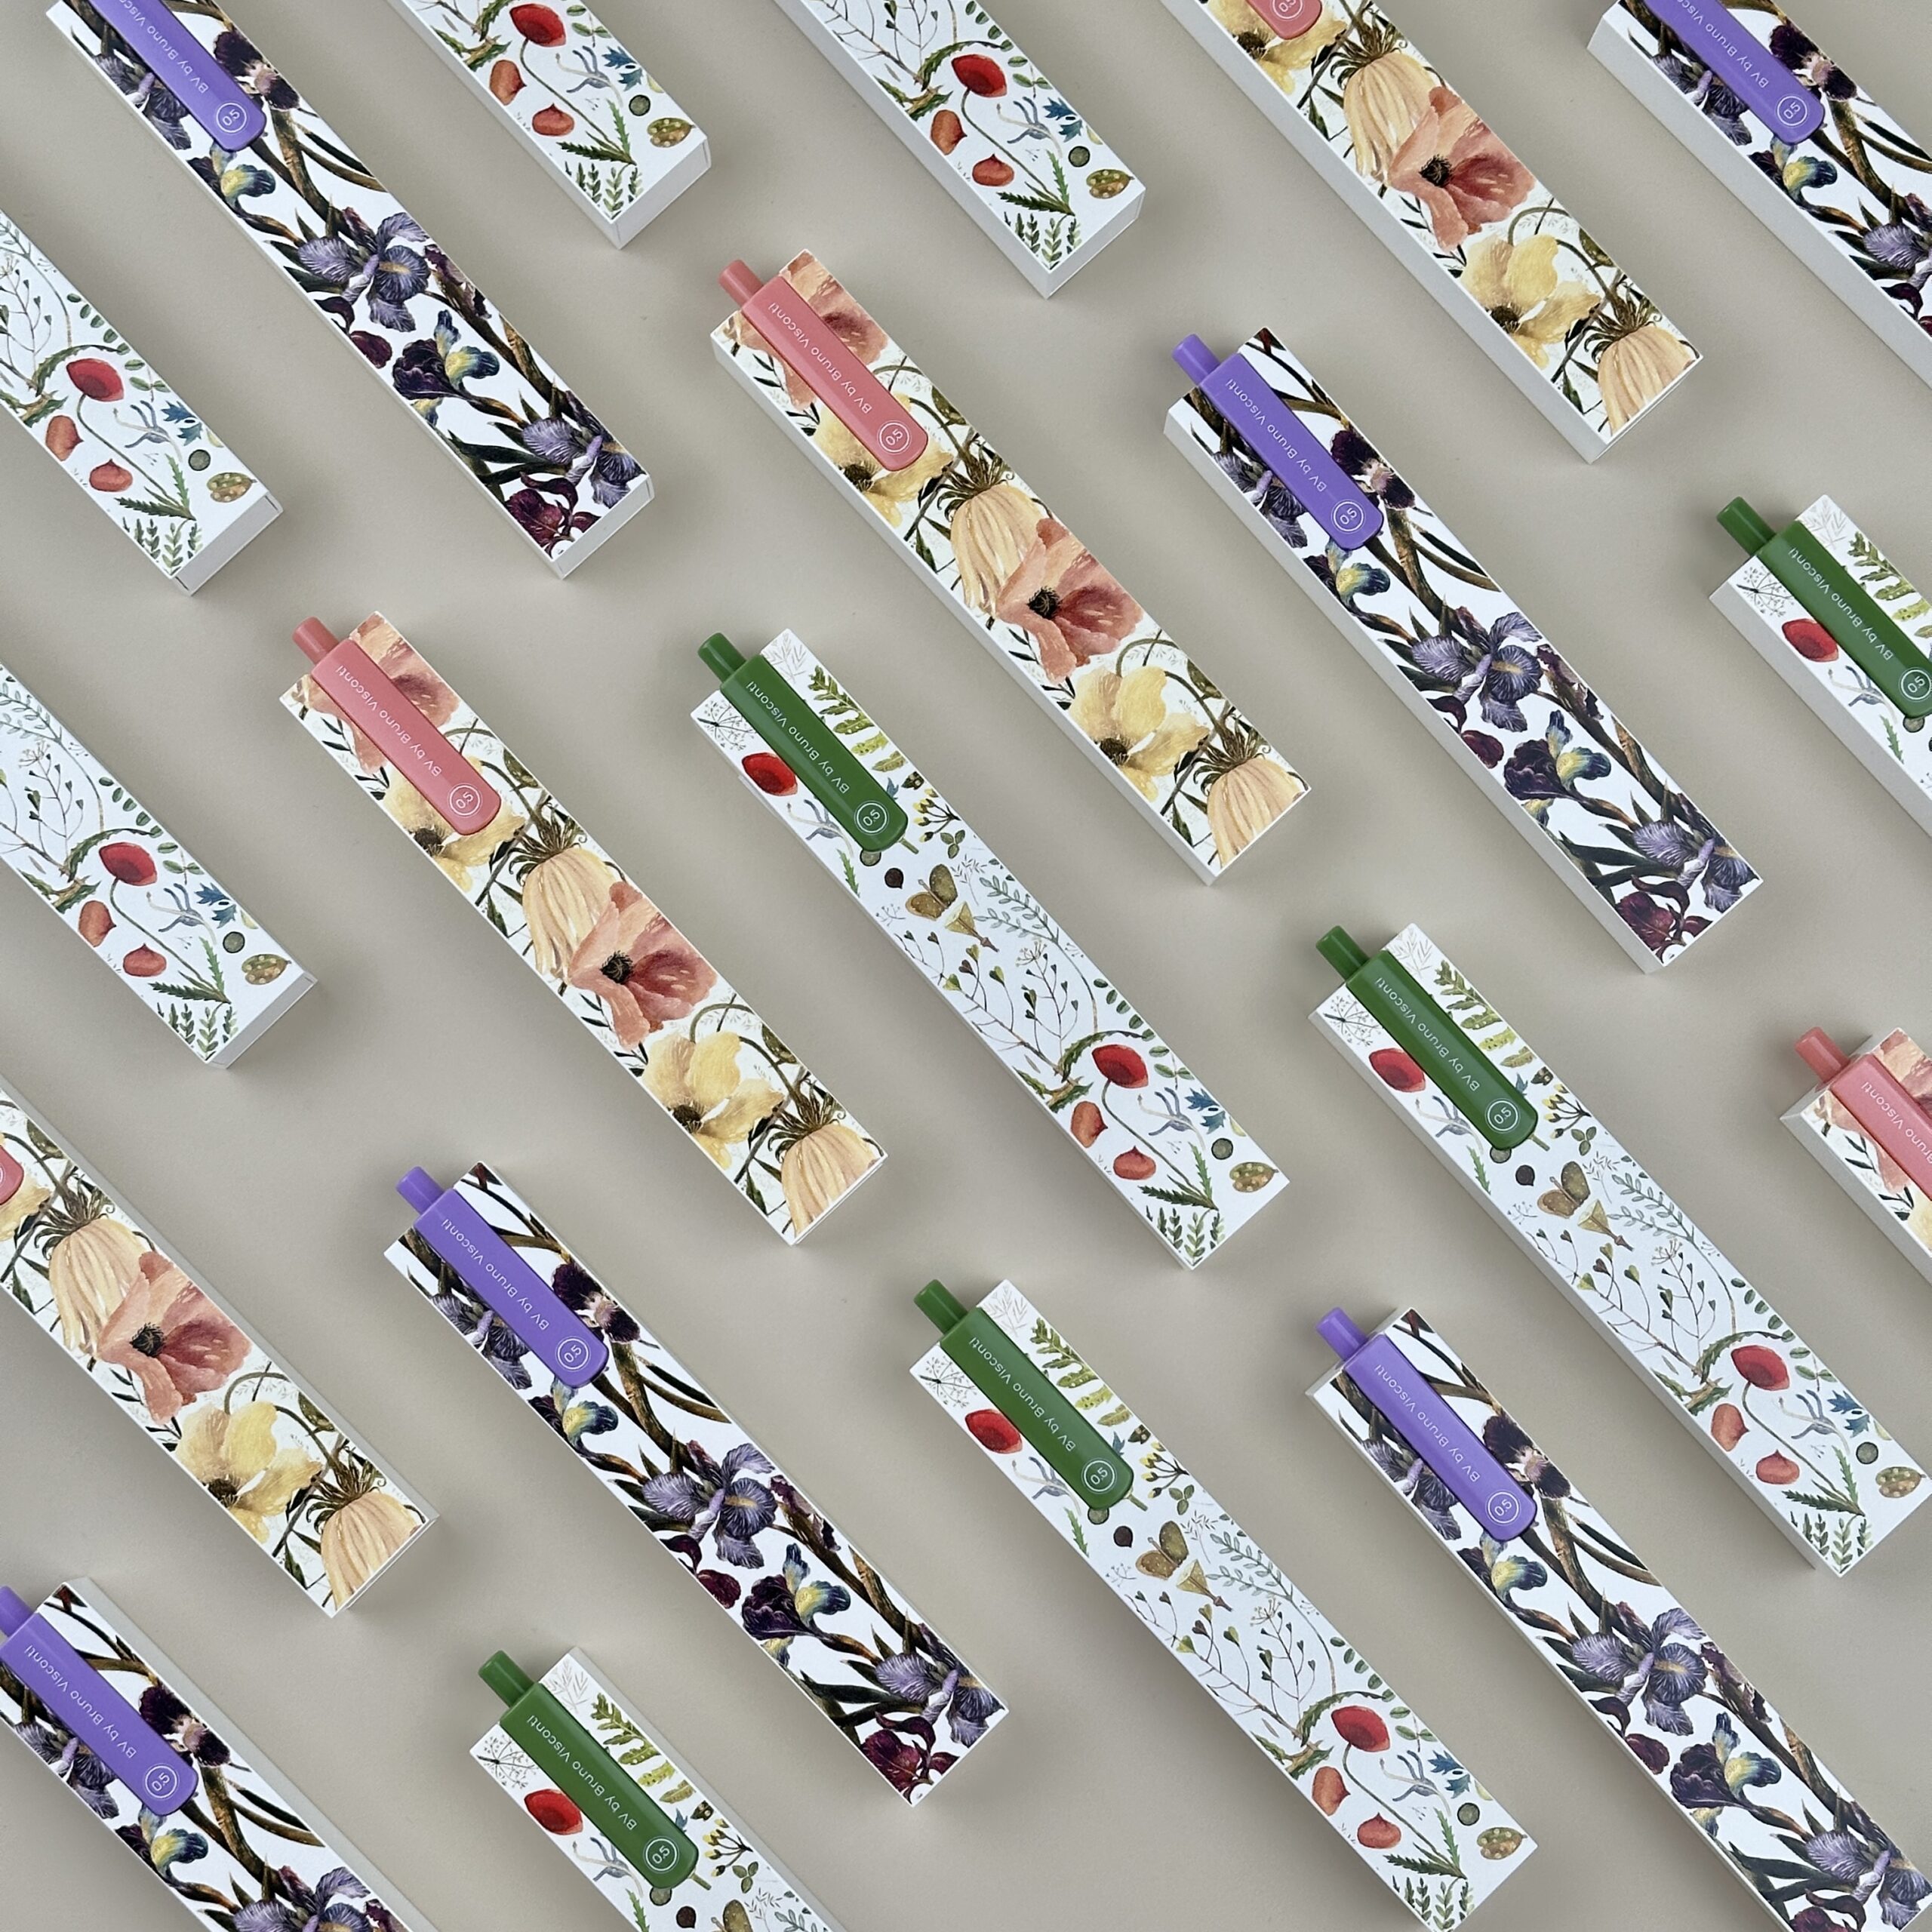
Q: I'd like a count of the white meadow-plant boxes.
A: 9